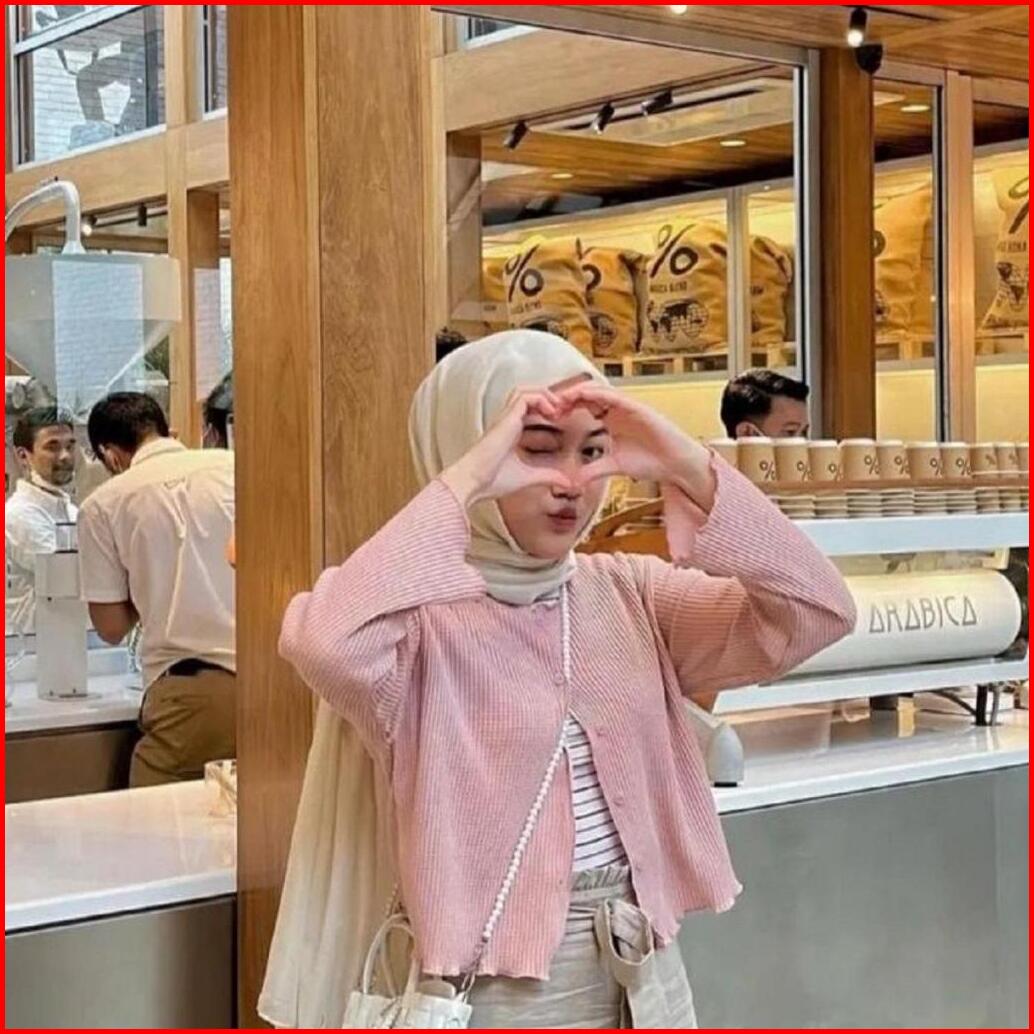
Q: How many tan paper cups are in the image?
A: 11